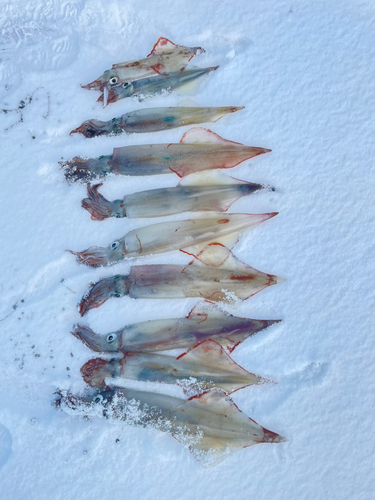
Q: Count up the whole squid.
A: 10